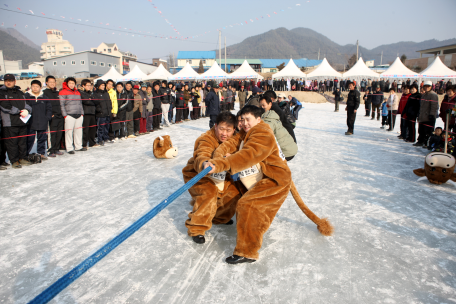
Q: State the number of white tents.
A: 11